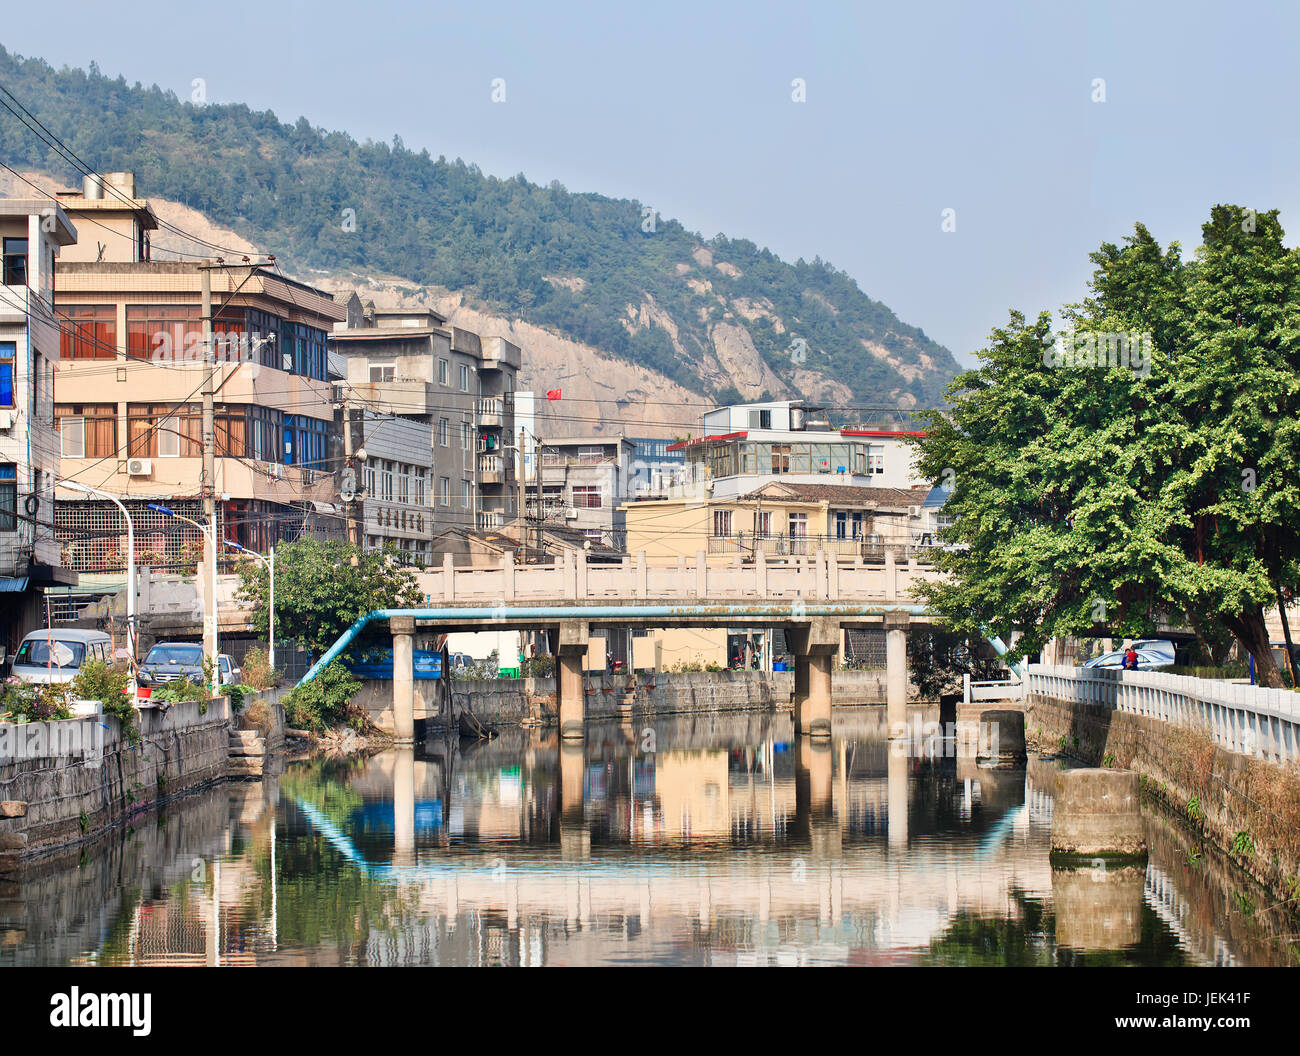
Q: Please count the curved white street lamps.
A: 3